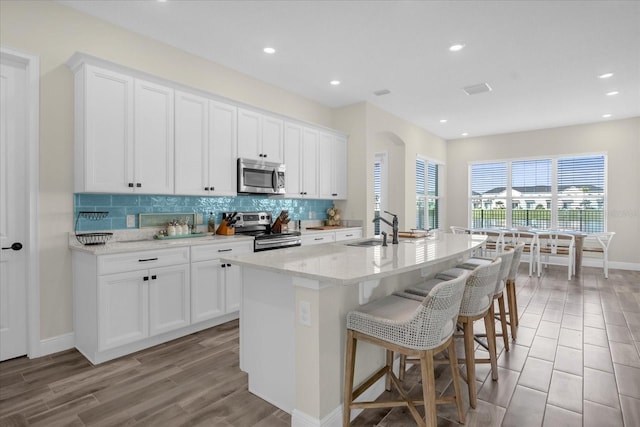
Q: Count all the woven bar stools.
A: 4